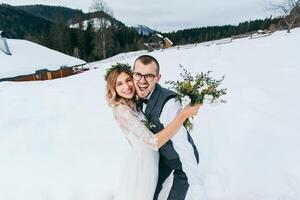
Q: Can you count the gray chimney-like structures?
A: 1